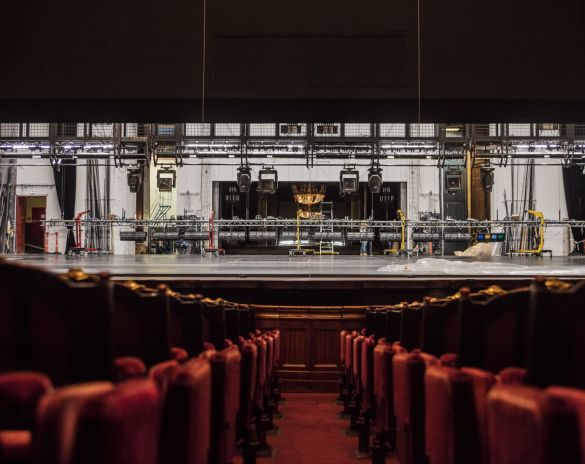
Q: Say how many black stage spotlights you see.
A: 8